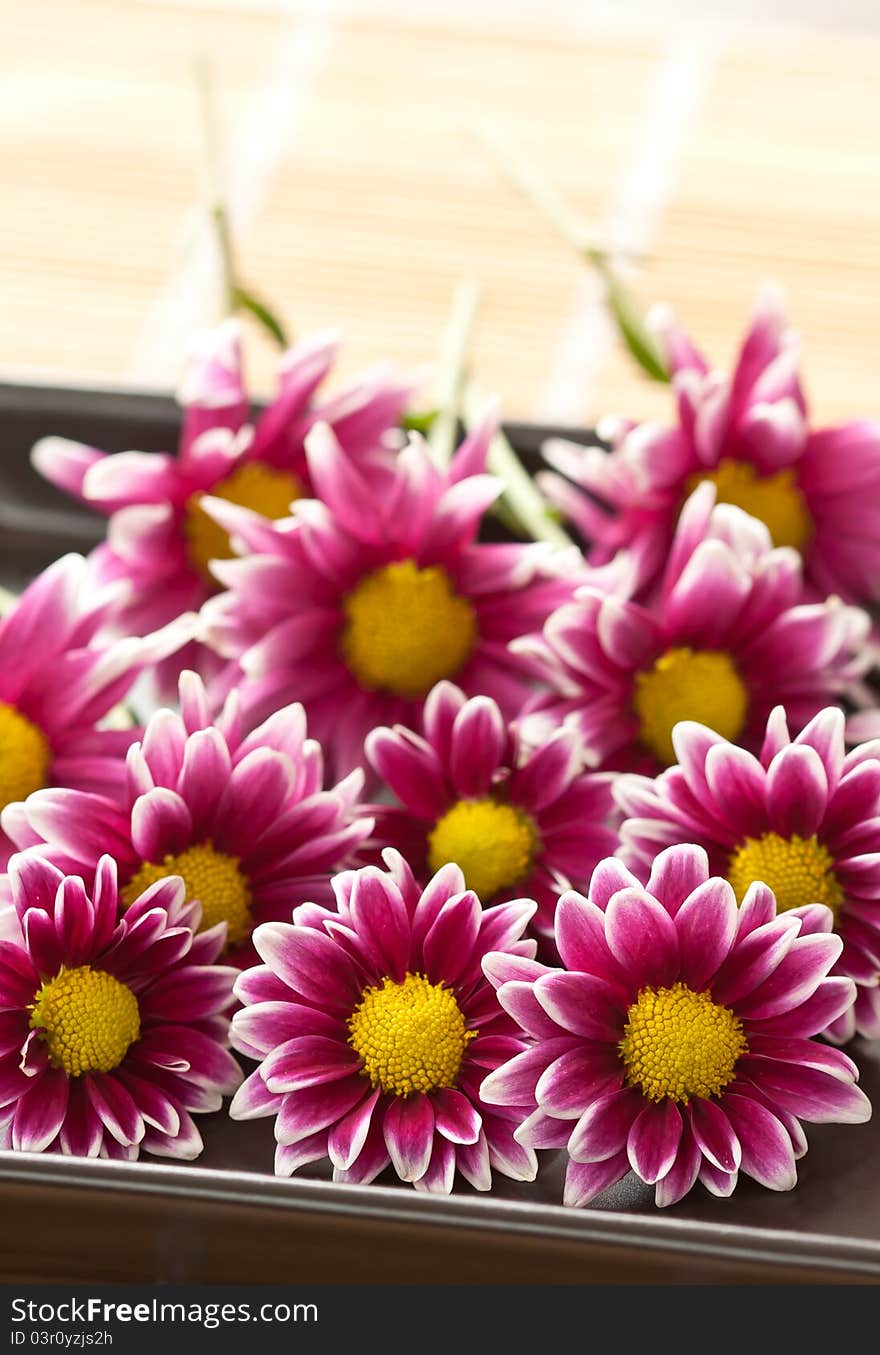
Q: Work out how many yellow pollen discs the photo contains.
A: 11